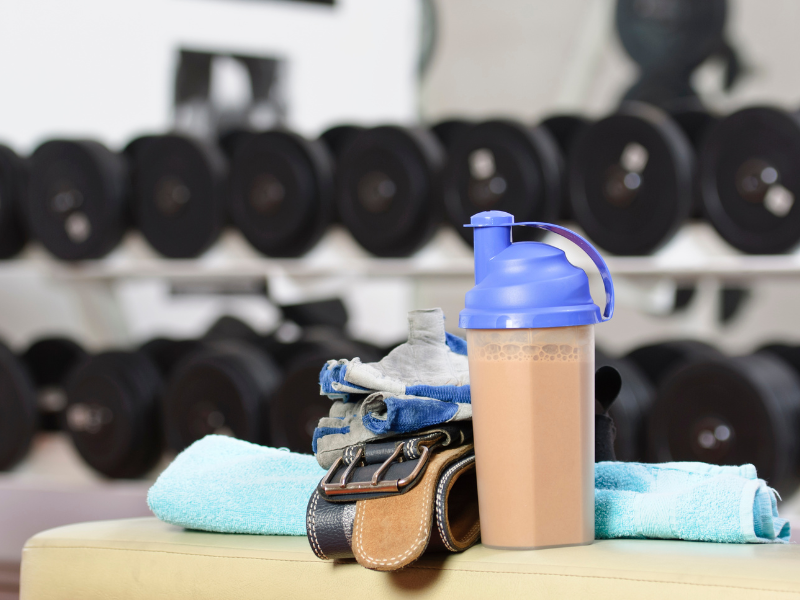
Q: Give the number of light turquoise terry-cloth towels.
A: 1